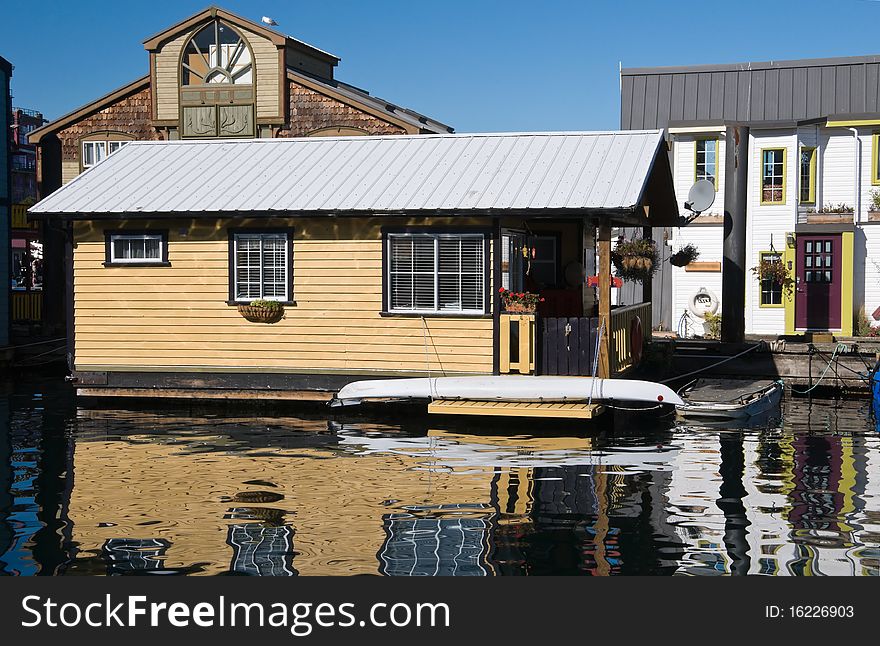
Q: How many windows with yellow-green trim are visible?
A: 5